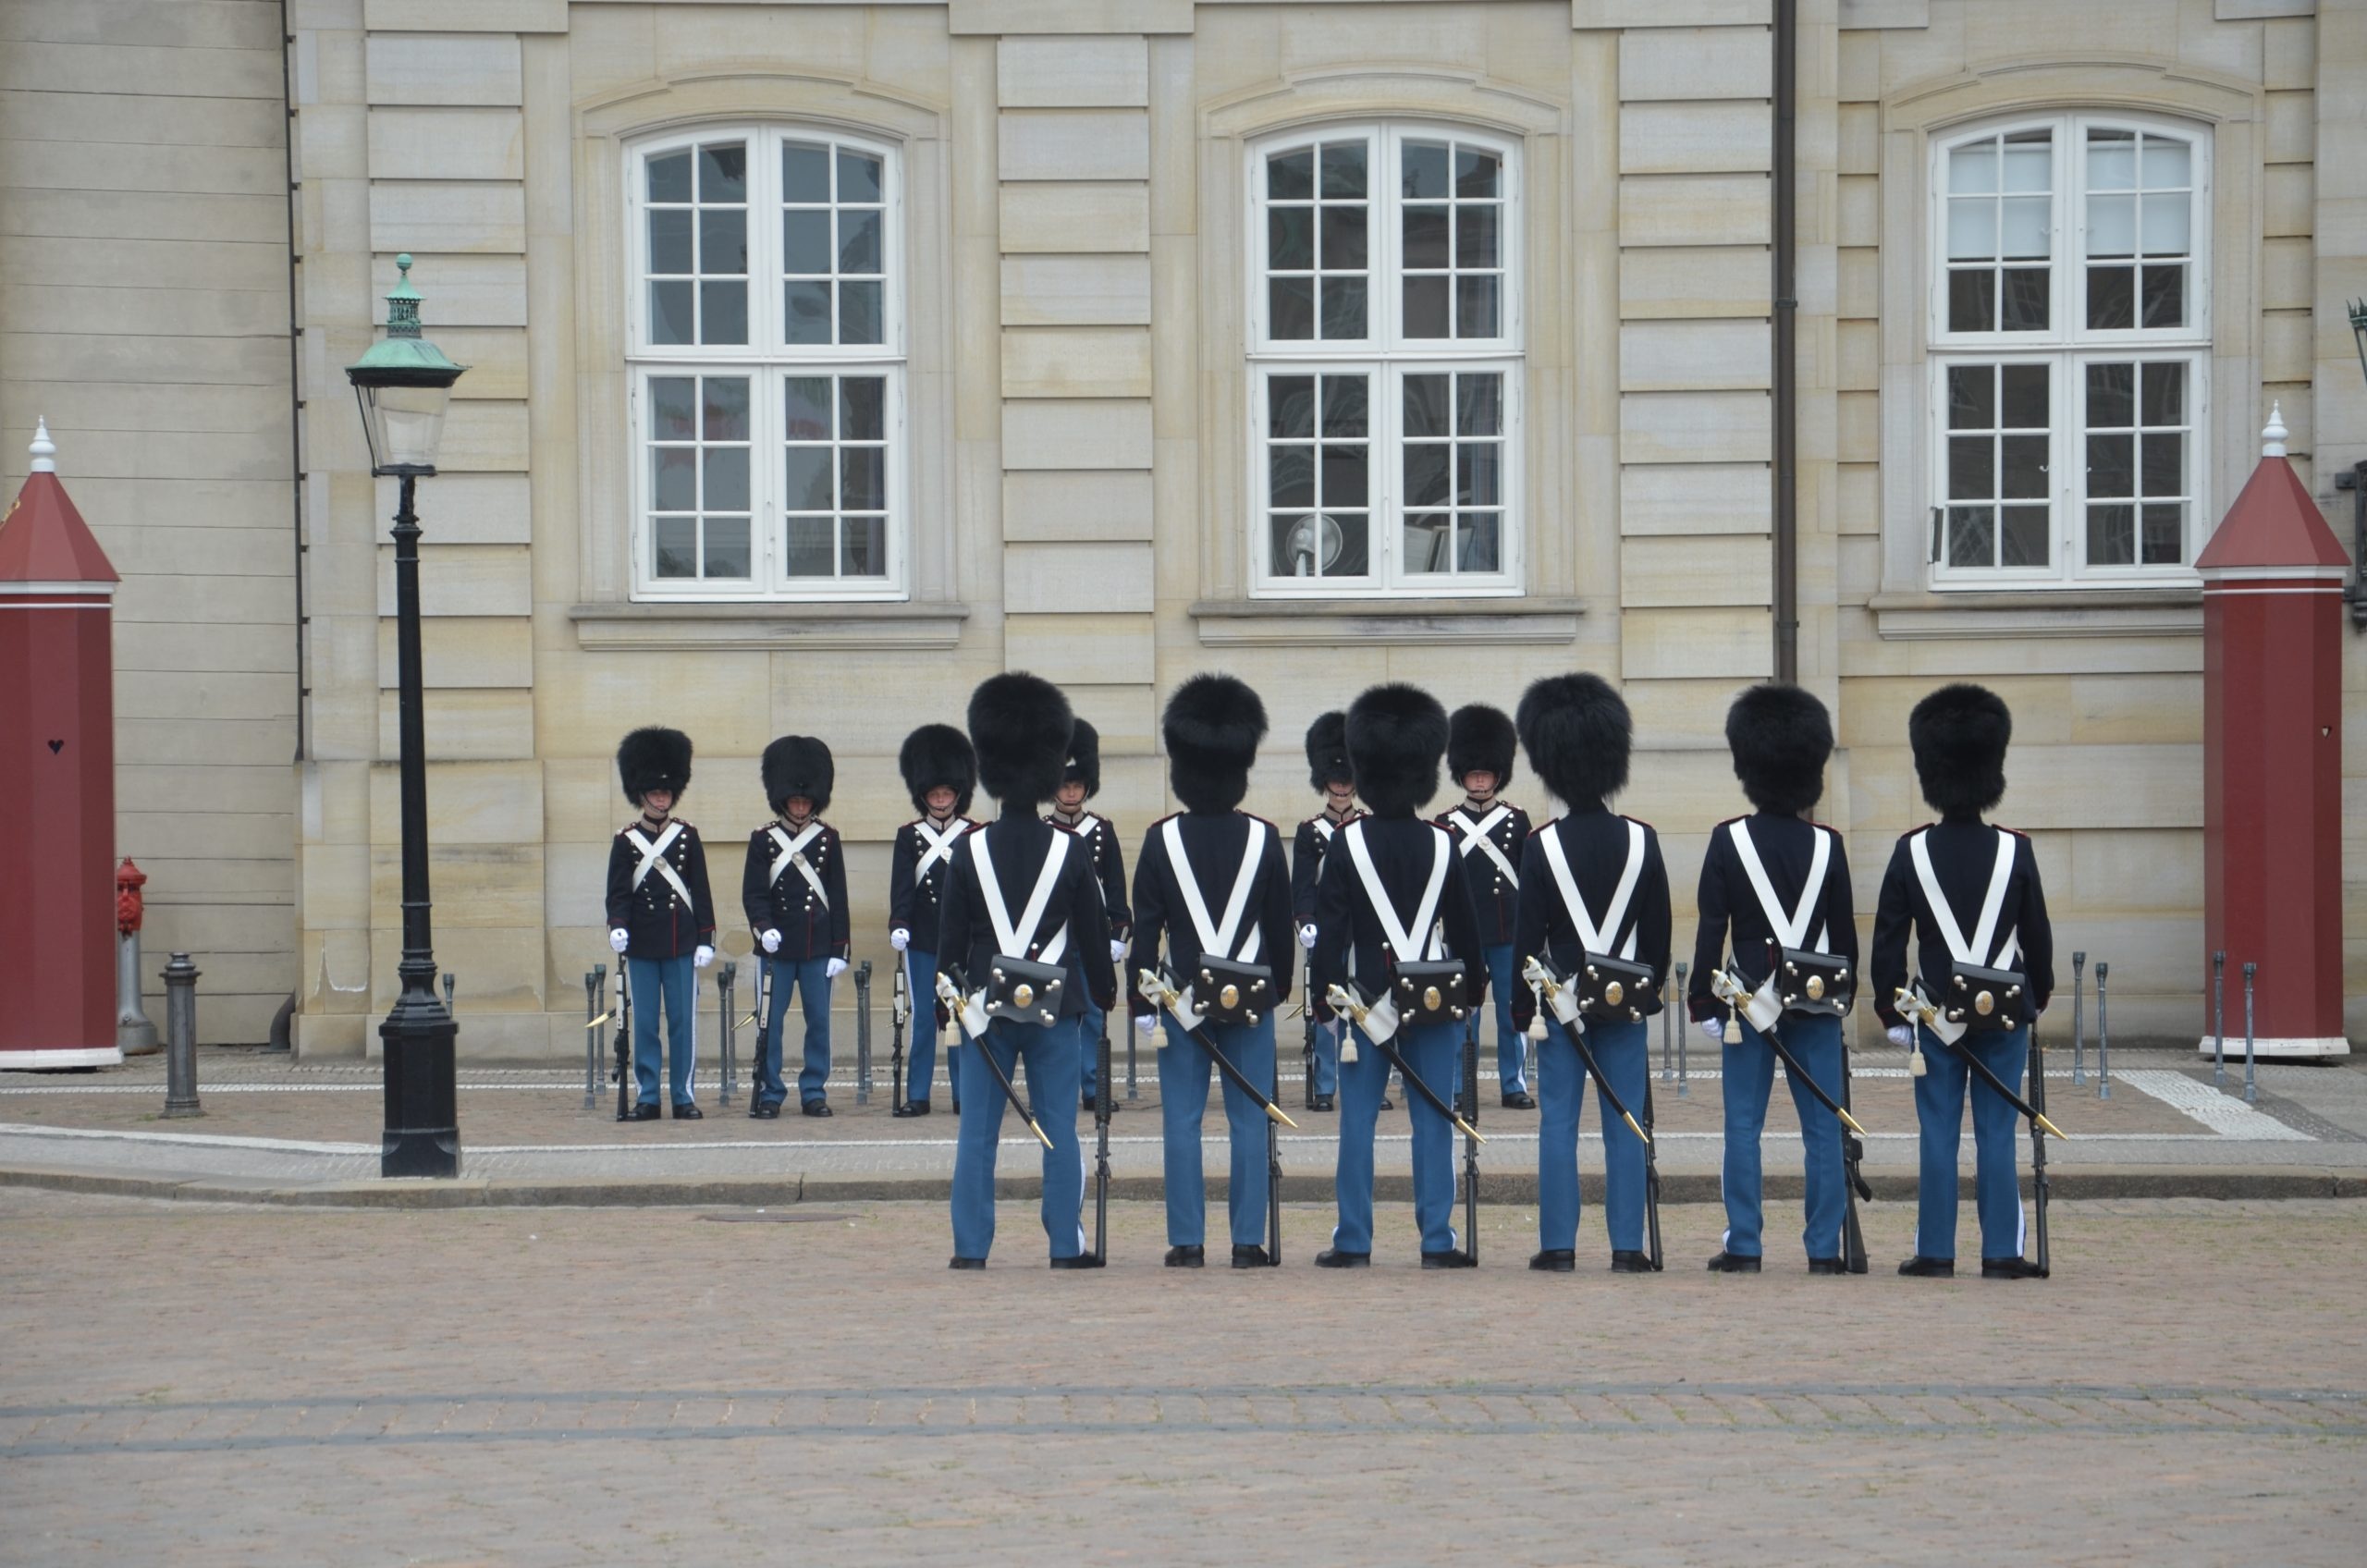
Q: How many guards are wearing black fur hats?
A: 12